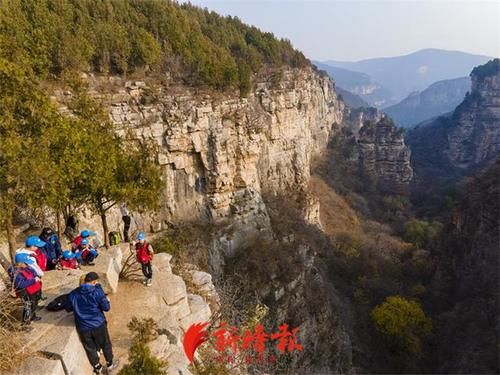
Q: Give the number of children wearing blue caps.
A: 6